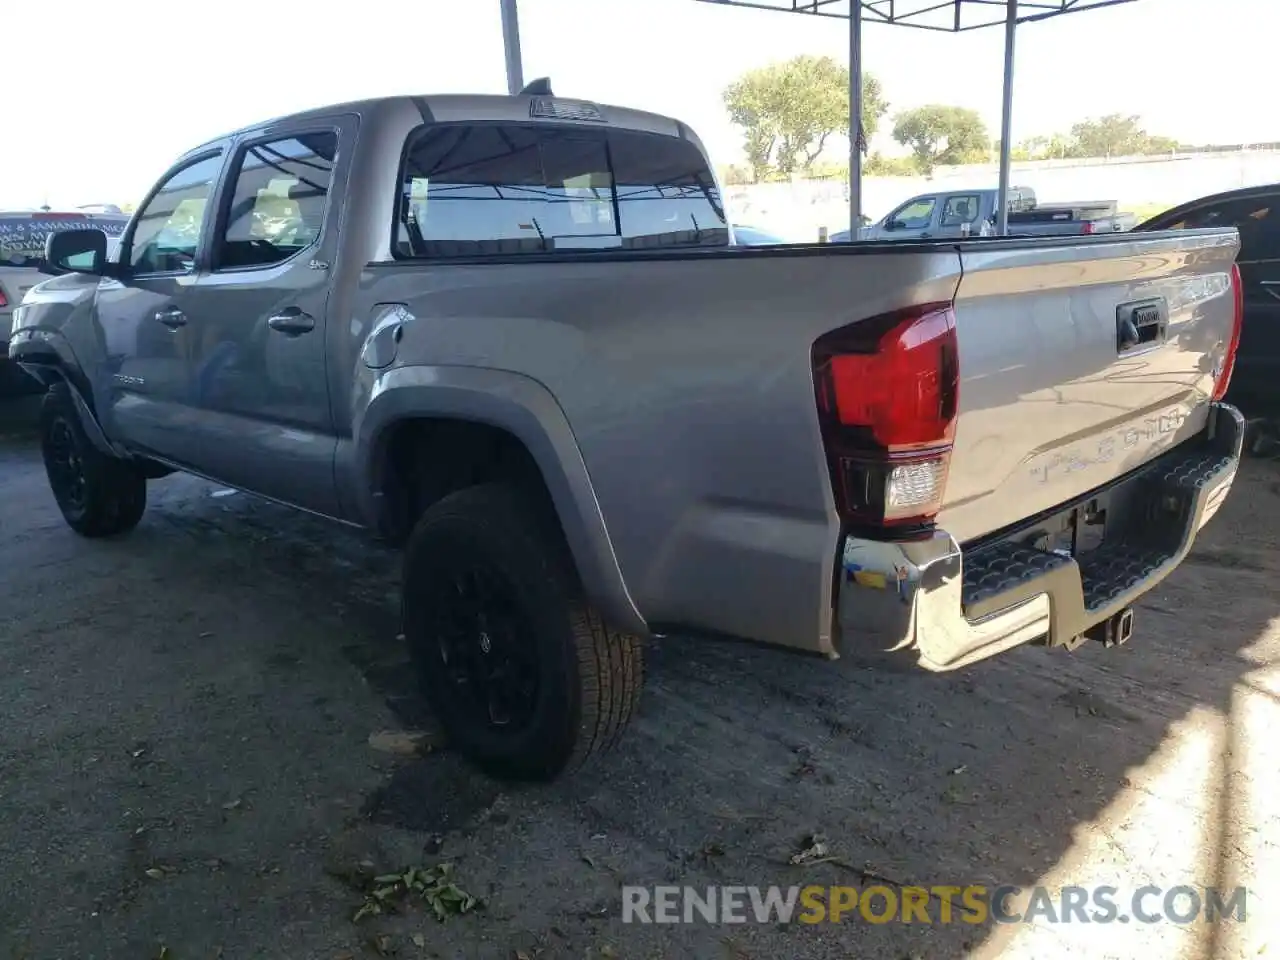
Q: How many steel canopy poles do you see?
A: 3